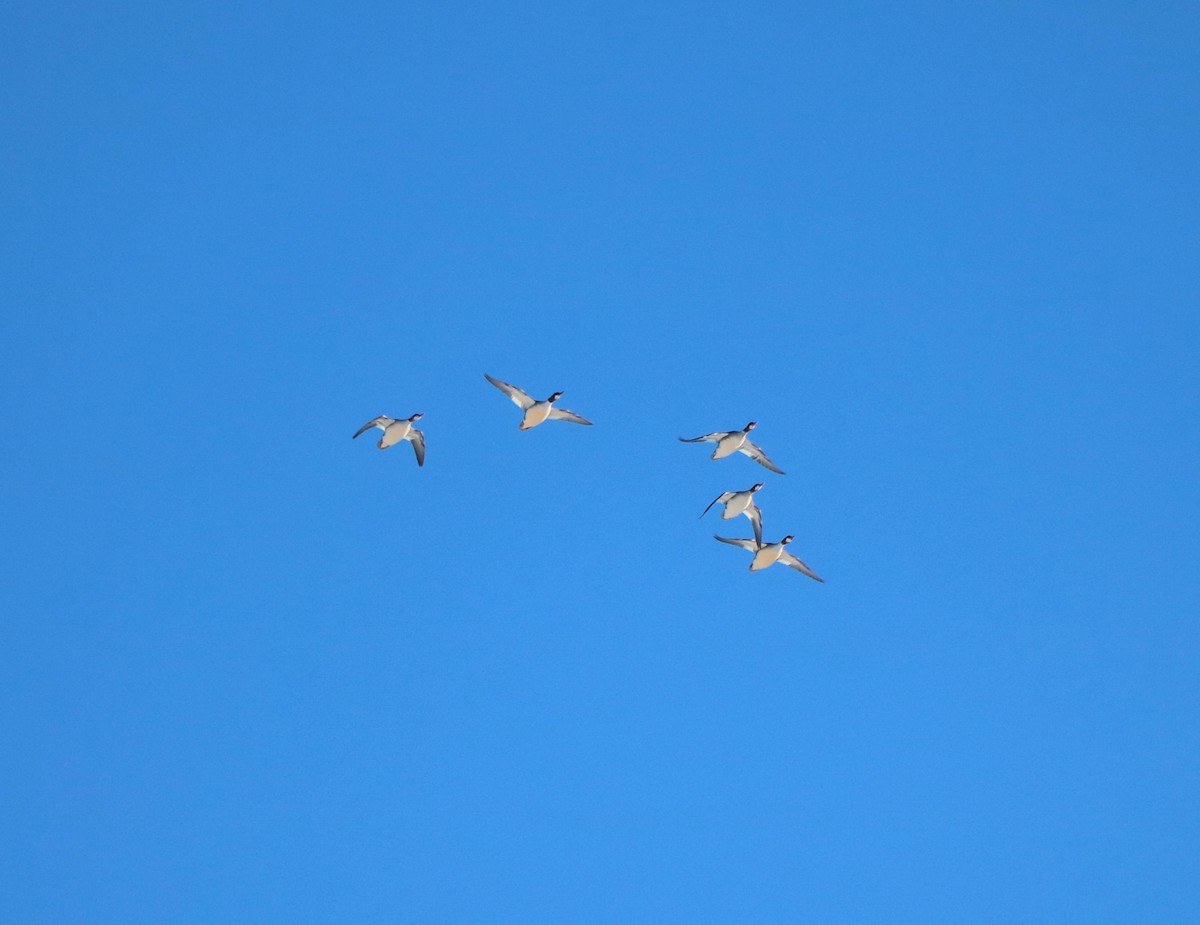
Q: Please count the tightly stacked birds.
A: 3